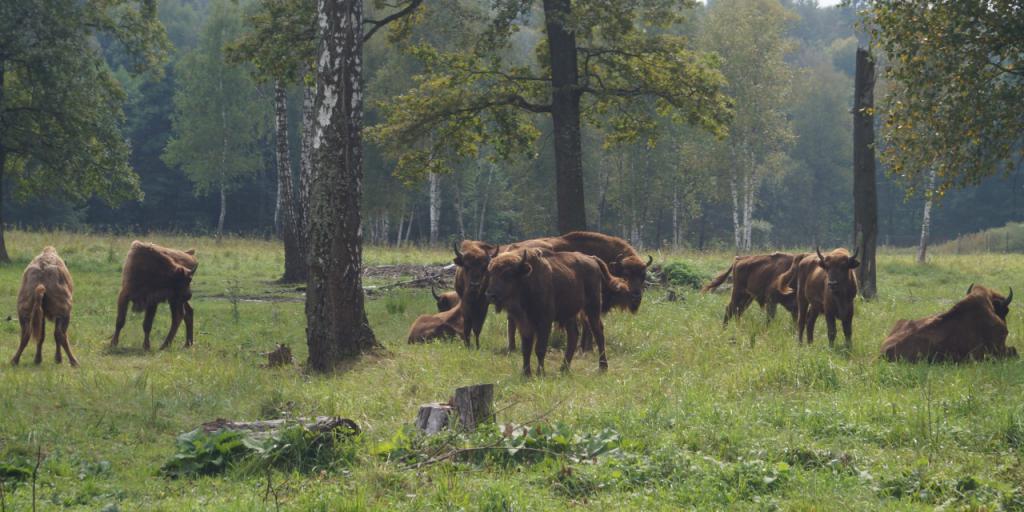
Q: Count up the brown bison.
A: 9